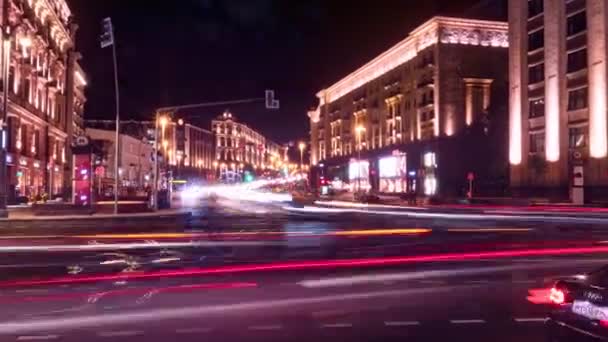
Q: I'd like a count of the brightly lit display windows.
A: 3